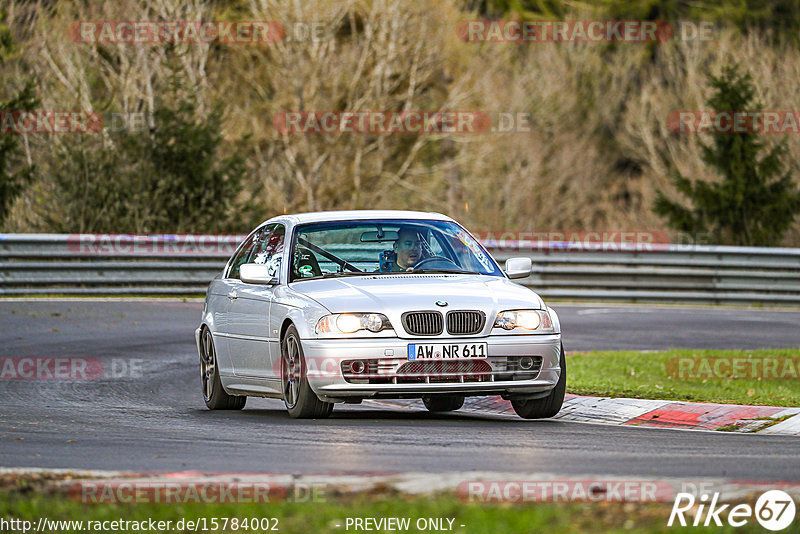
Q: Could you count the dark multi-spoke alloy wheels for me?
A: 2